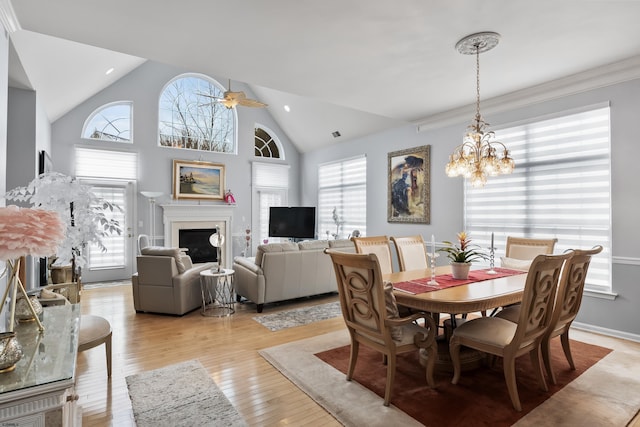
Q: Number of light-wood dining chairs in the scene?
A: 6